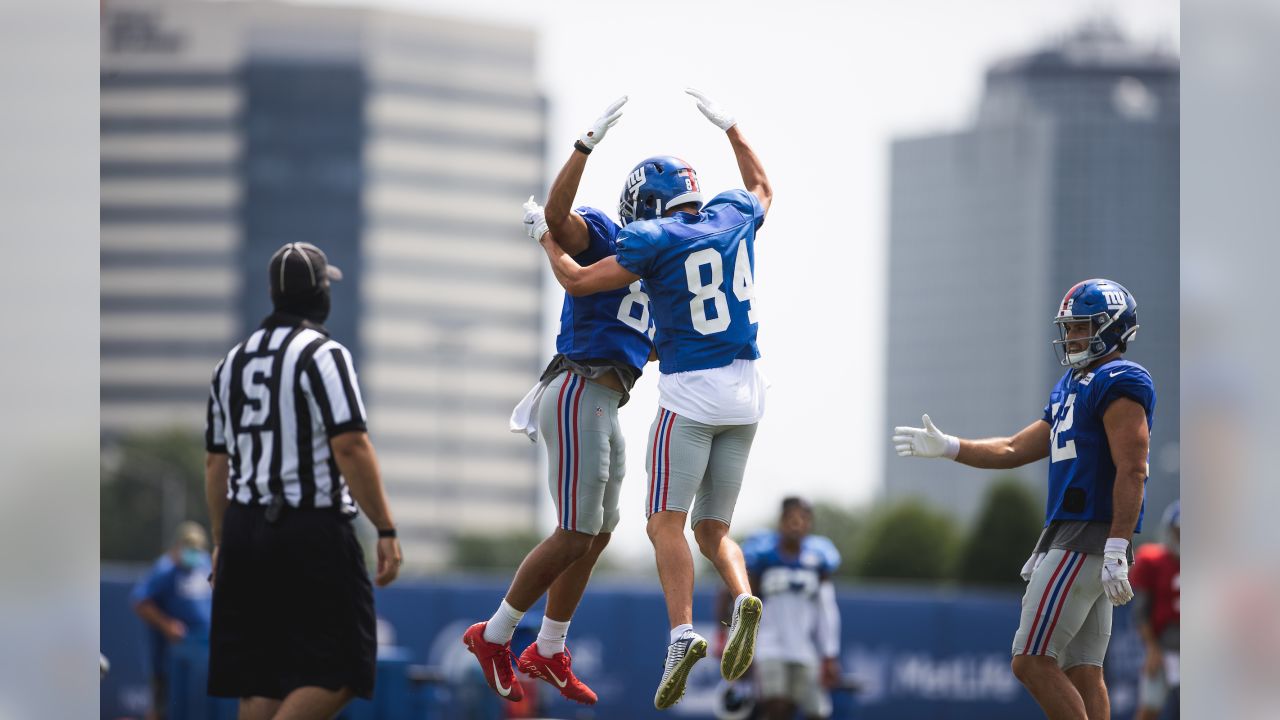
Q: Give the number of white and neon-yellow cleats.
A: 2